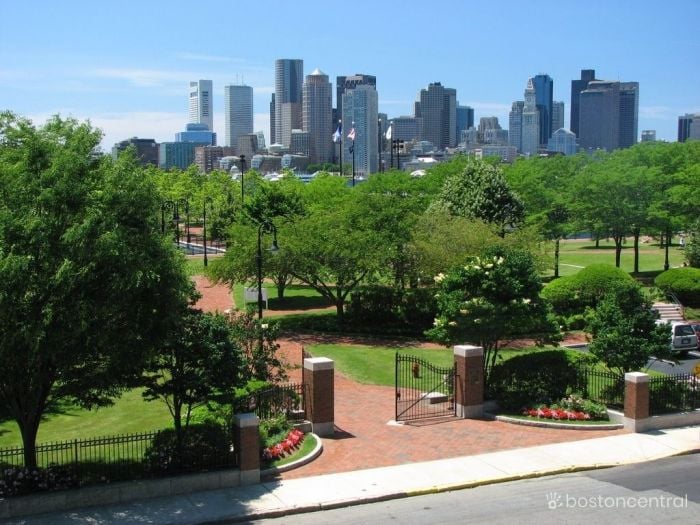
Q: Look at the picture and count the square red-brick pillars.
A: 4